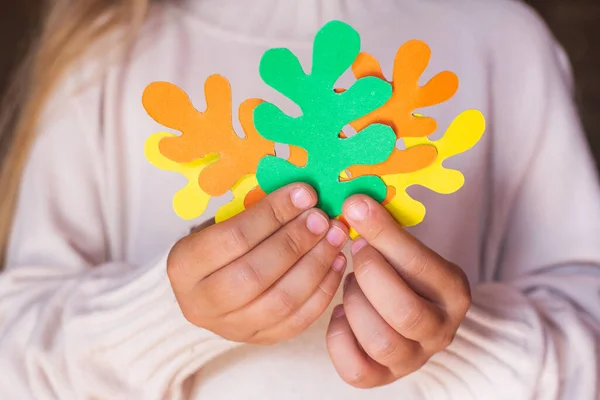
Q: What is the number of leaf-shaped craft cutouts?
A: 5